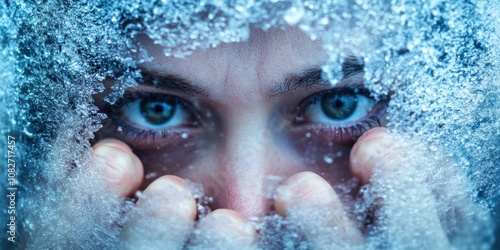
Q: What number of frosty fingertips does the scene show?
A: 5